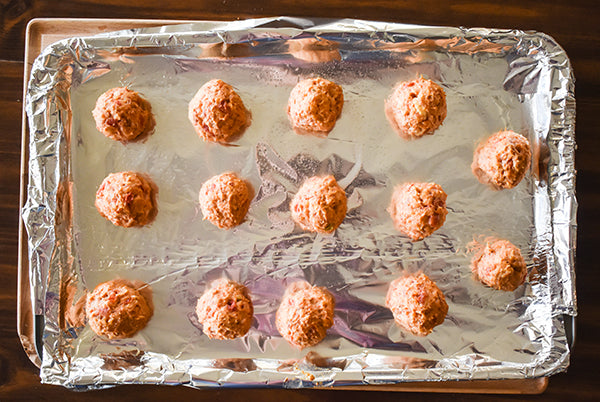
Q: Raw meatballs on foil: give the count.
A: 14